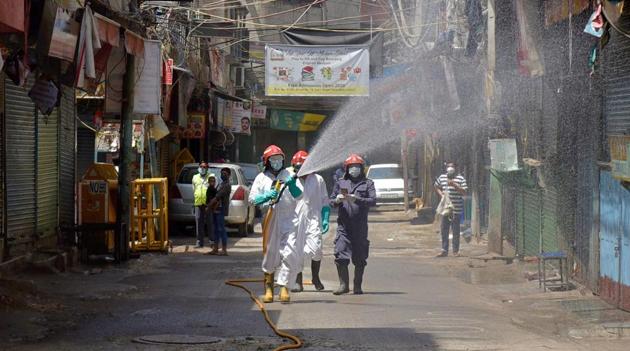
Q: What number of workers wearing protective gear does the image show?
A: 3